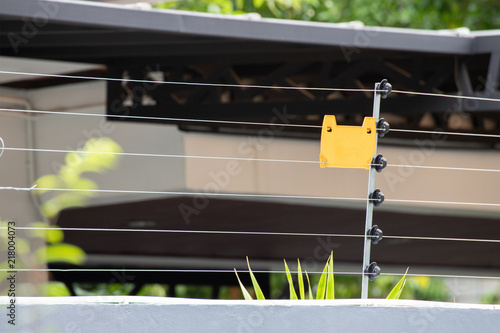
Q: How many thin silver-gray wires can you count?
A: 6